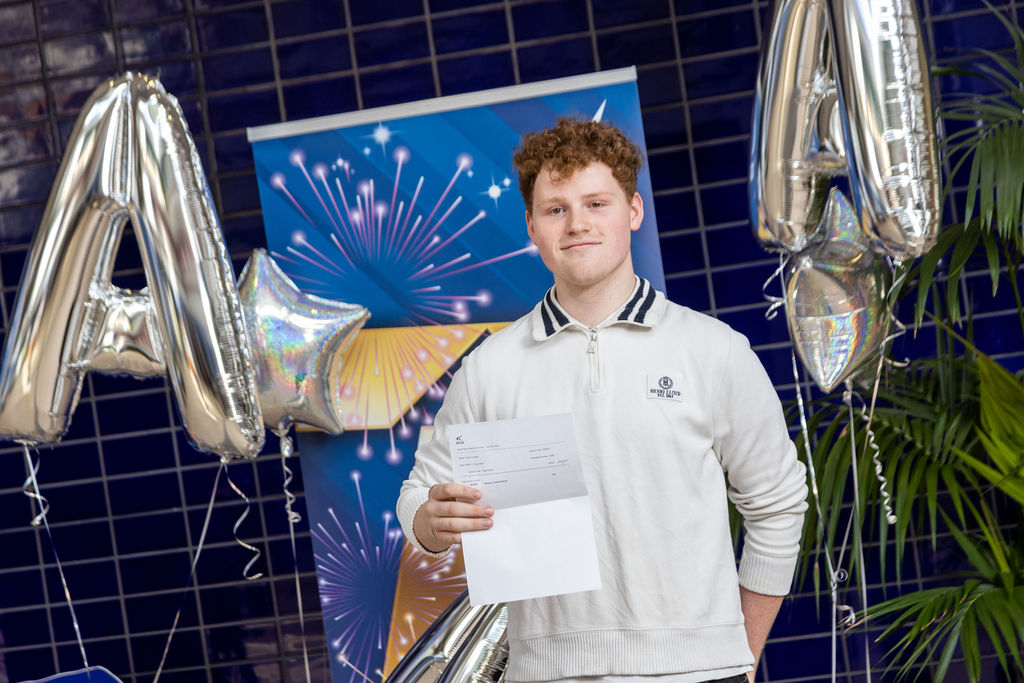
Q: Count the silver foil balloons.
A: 5